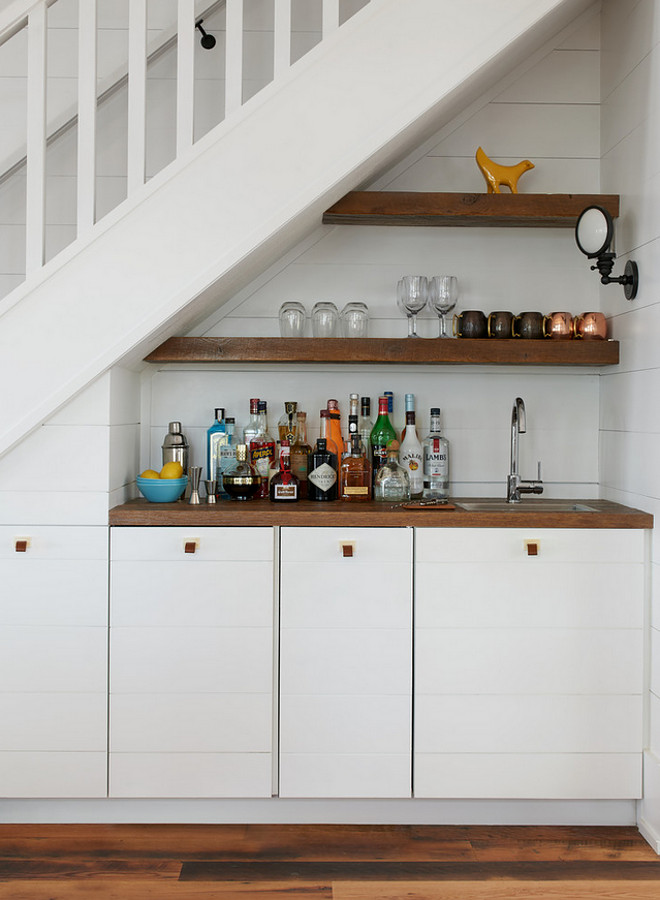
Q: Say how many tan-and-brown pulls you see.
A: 4